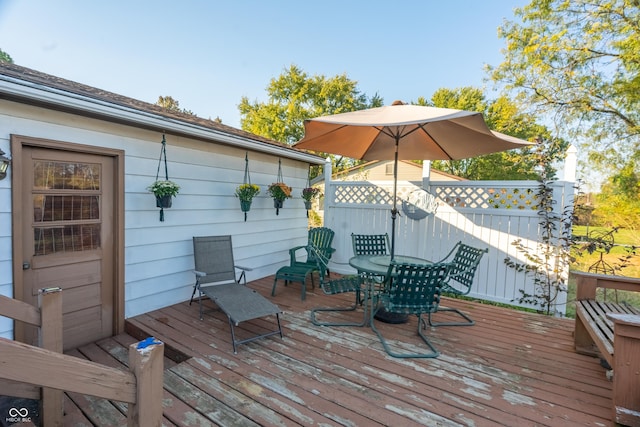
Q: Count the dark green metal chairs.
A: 4